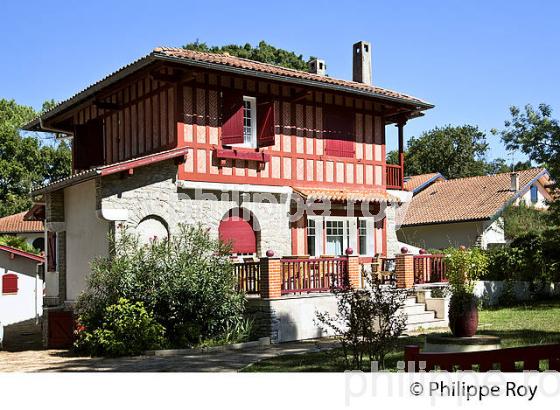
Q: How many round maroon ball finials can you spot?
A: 4